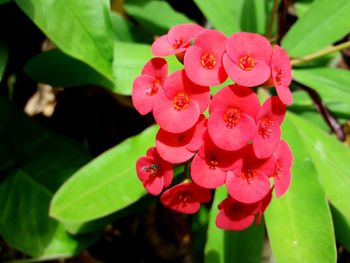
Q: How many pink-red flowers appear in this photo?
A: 15